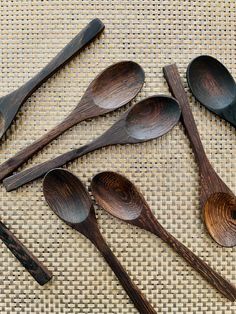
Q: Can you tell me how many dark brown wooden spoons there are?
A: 8